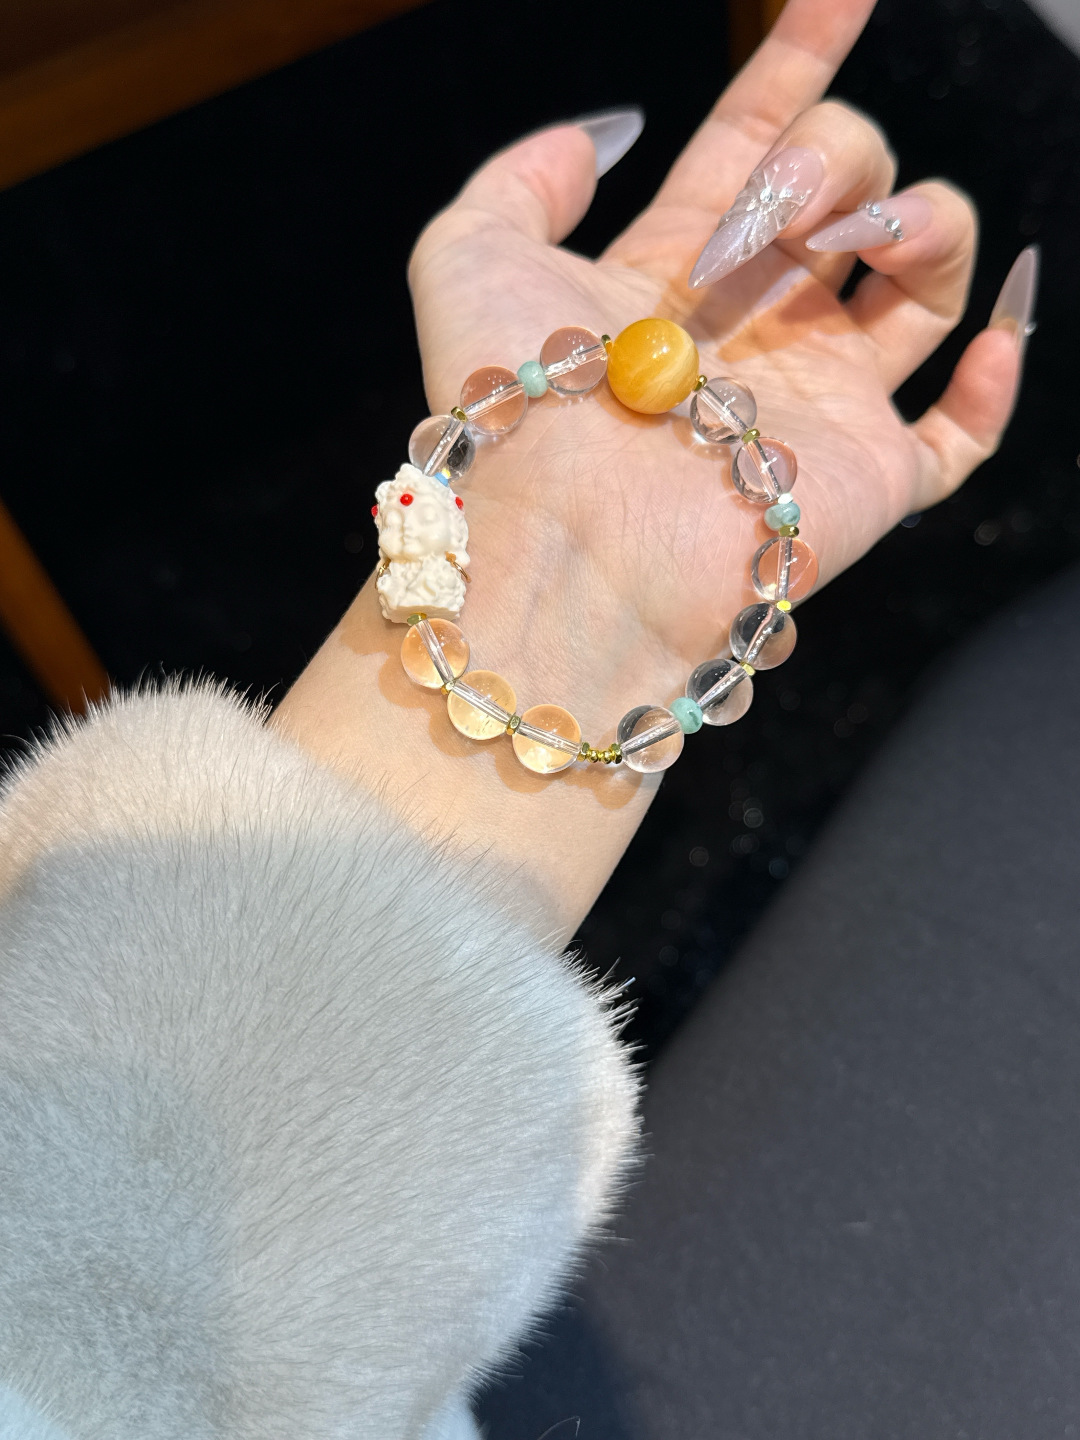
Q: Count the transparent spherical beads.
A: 12